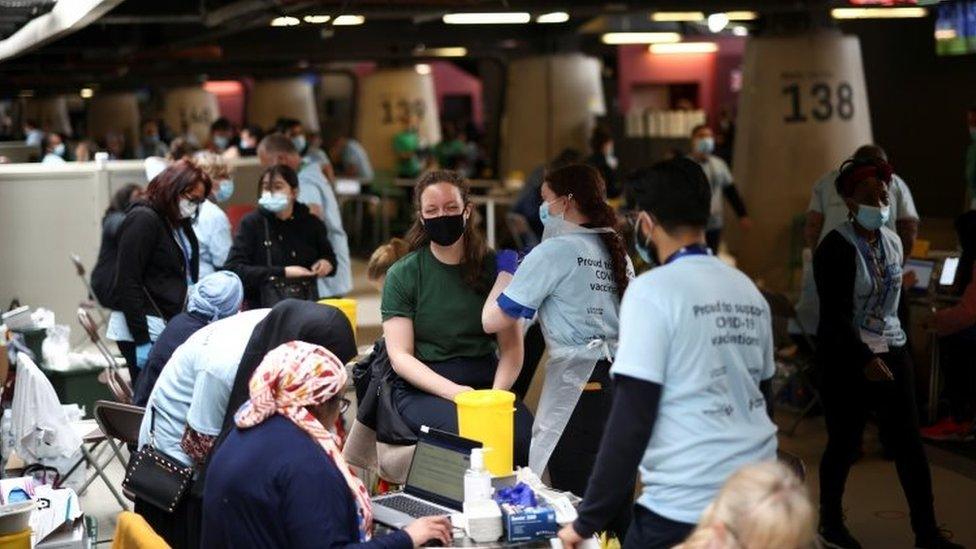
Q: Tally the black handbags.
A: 2